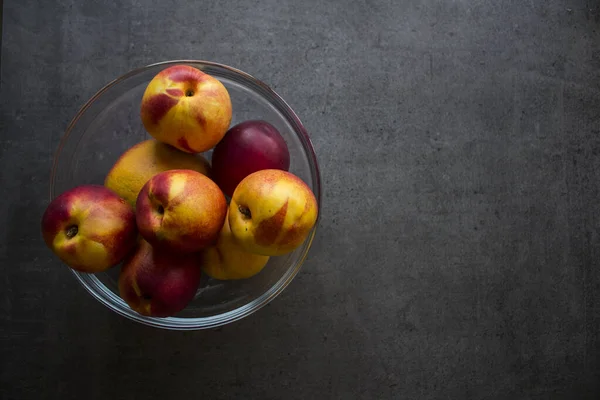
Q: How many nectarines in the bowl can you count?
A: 8